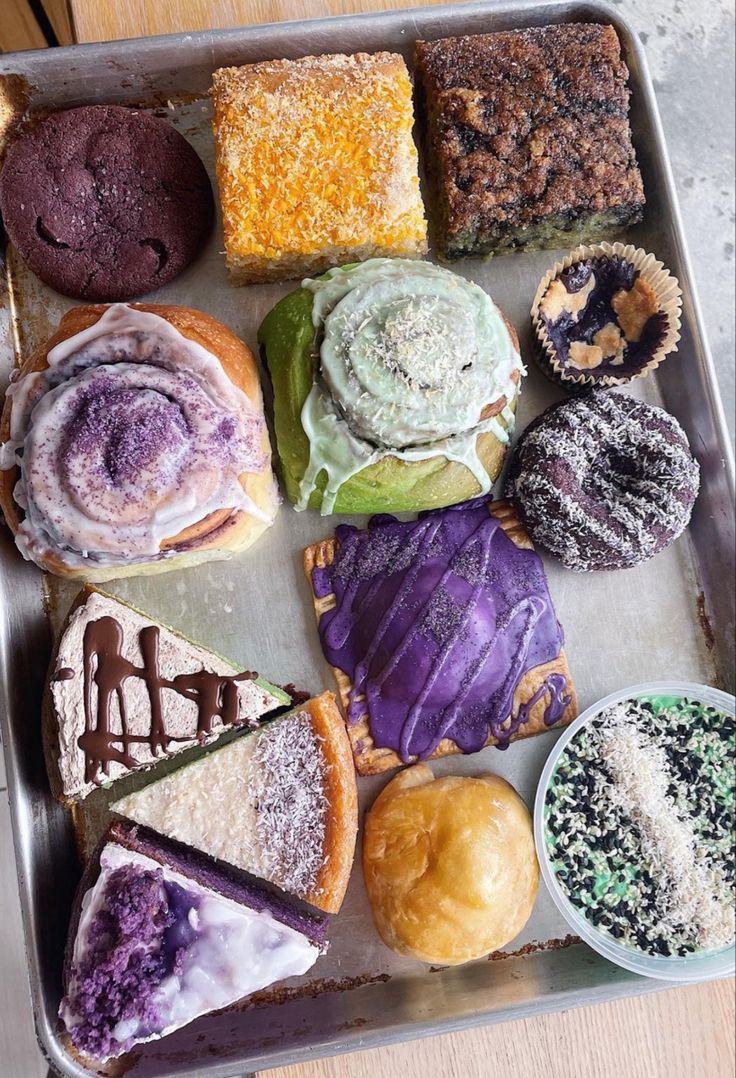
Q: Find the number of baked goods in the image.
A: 13